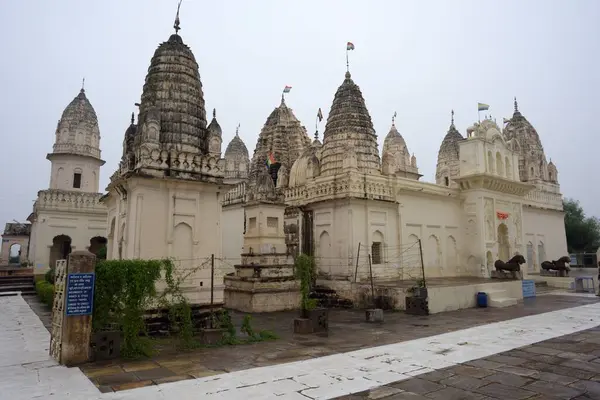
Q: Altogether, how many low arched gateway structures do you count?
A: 1